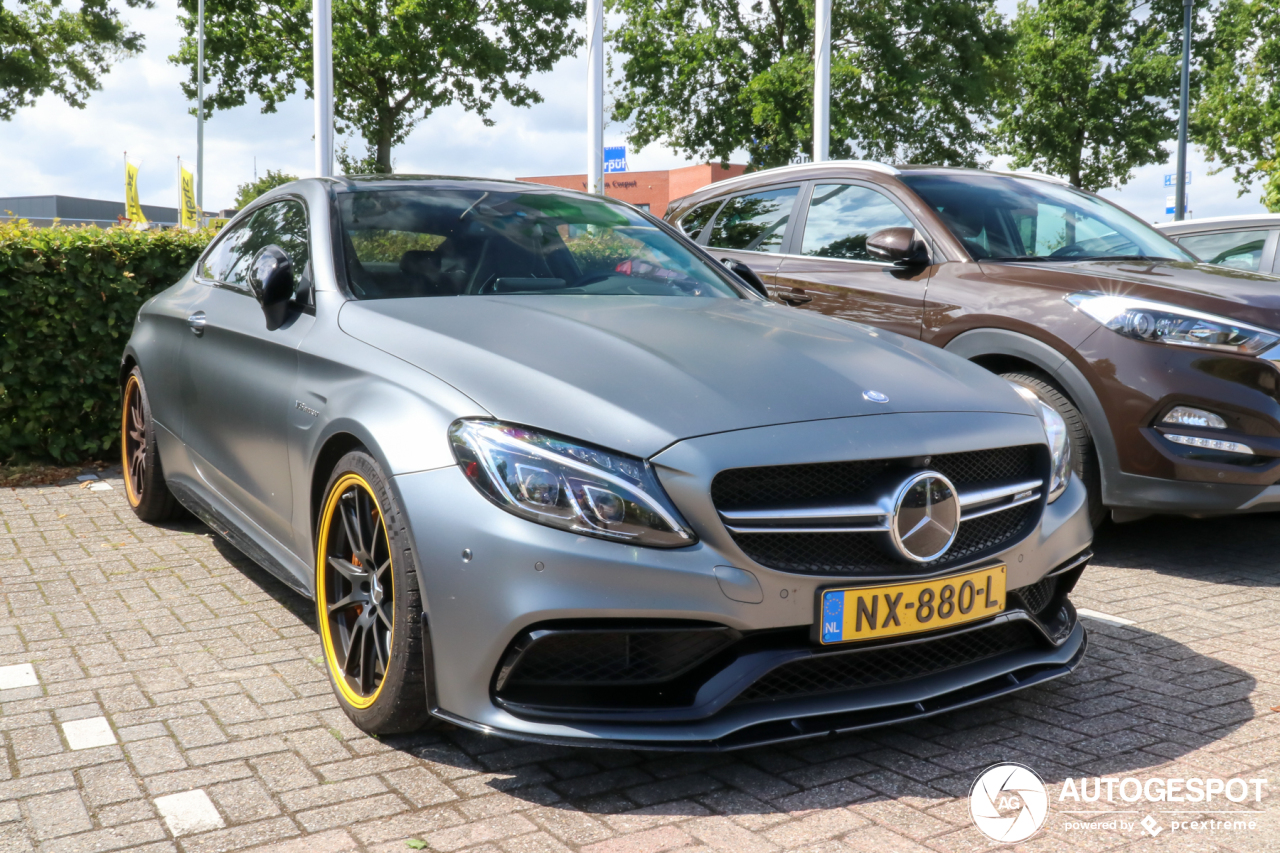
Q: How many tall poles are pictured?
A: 5